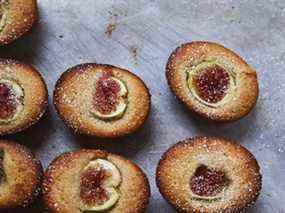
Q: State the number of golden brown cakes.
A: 7